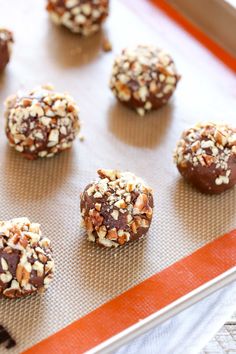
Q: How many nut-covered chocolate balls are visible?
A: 7